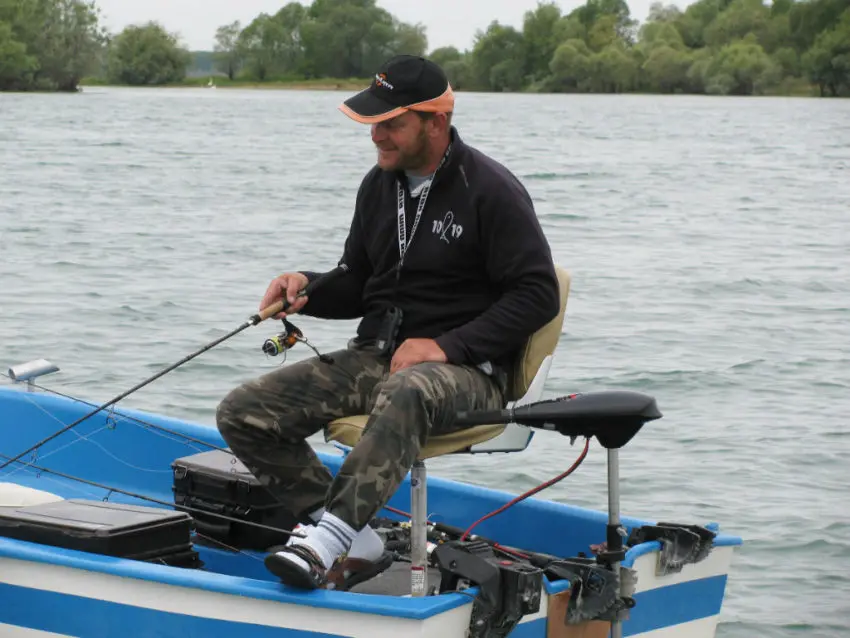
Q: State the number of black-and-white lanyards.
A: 1